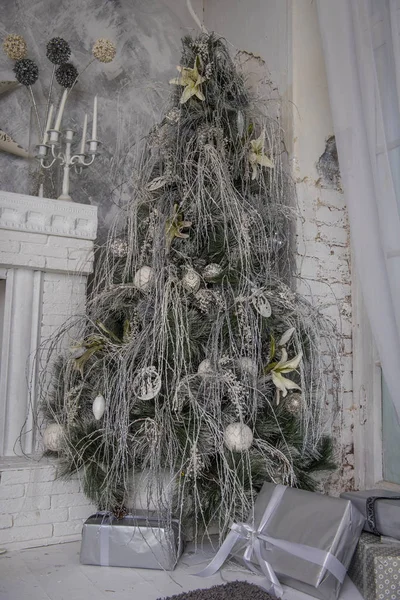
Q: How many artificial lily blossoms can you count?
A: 5